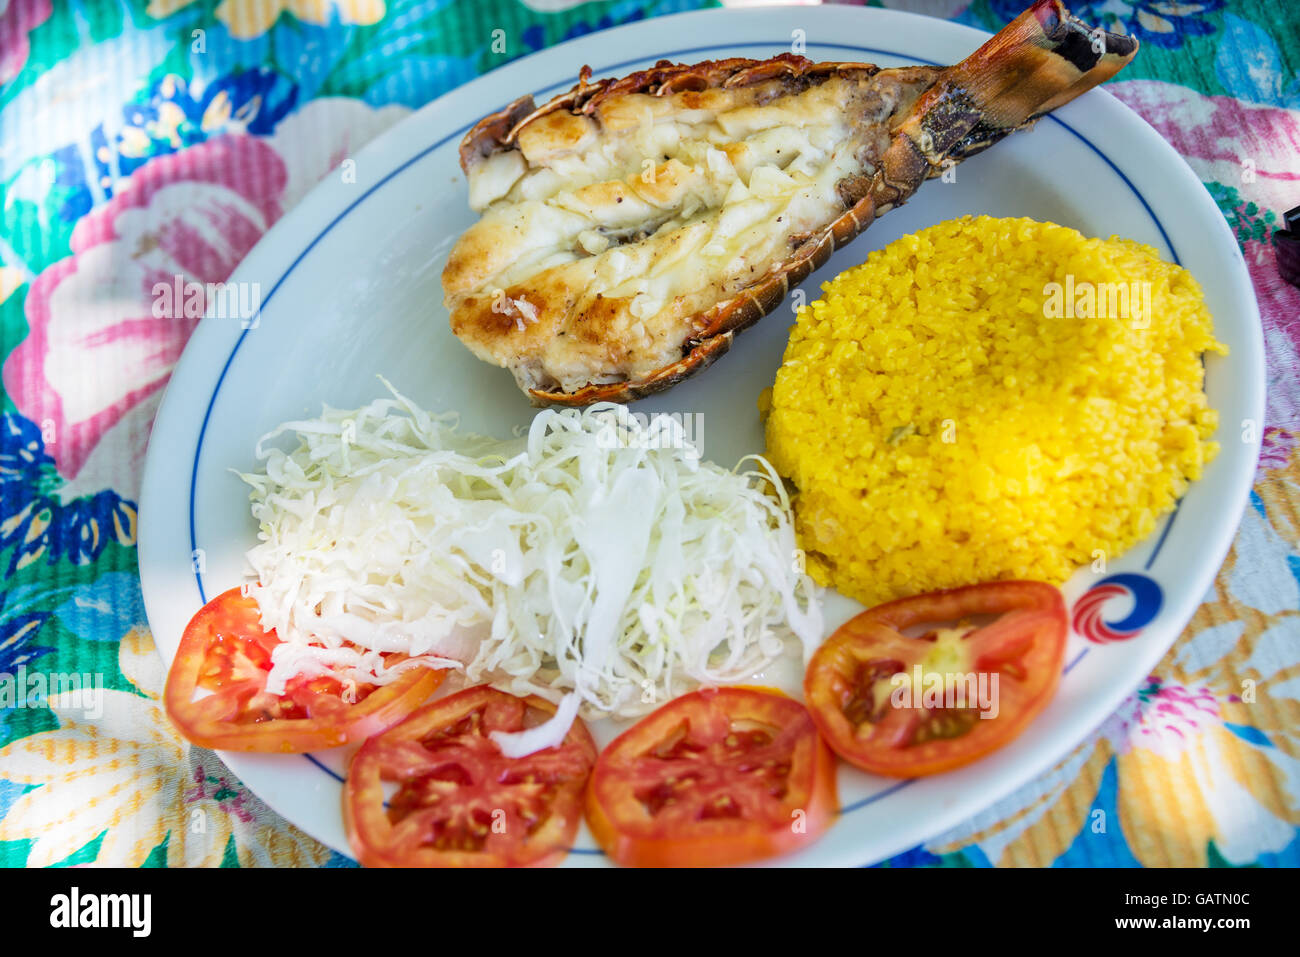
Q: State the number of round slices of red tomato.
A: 4